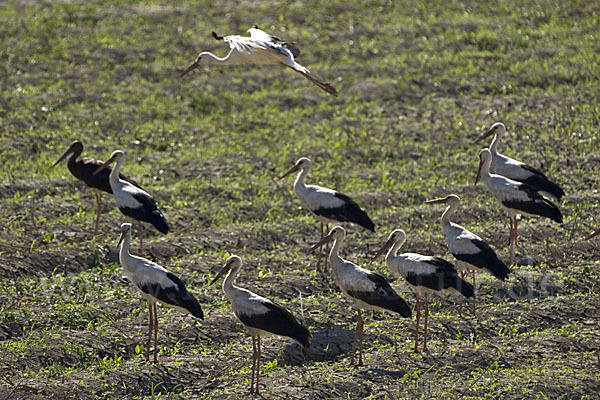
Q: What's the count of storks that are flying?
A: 1